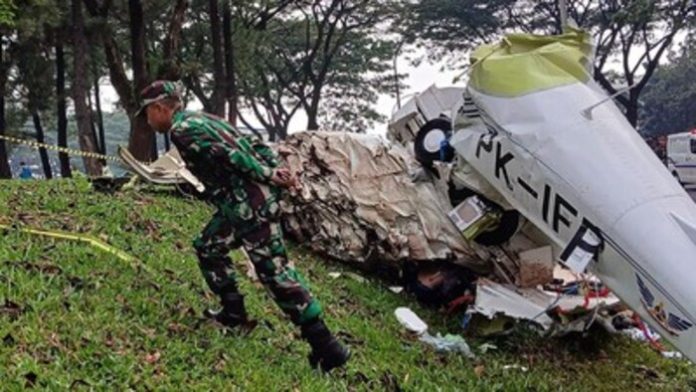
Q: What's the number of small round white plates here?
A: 1